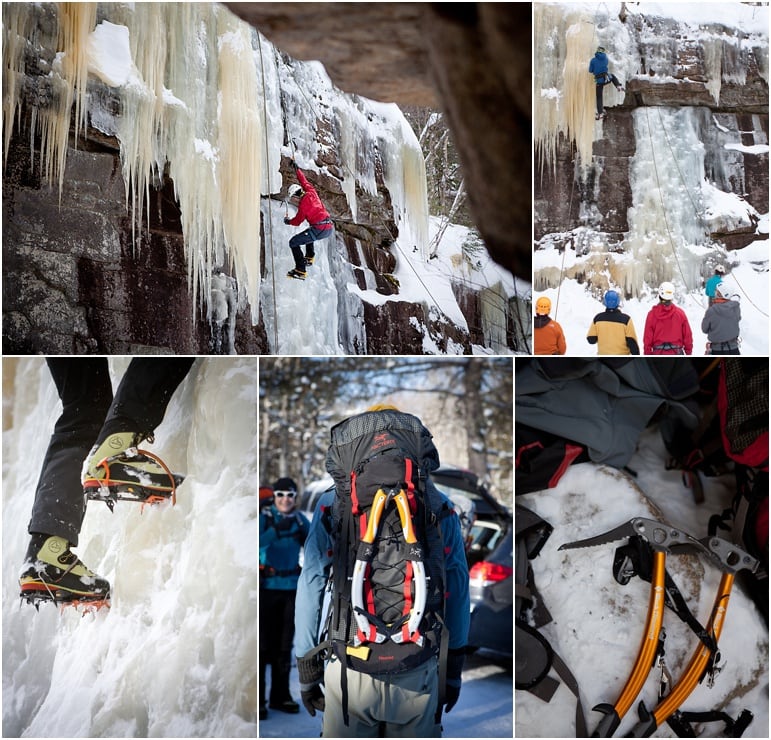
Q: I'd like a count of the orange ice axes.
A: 2